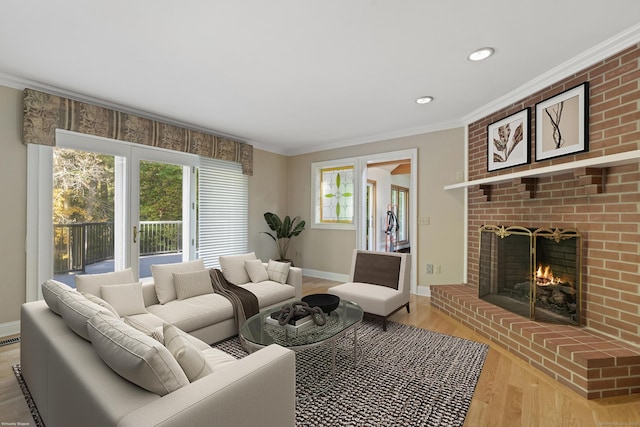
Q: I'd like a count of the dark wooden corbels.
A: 3